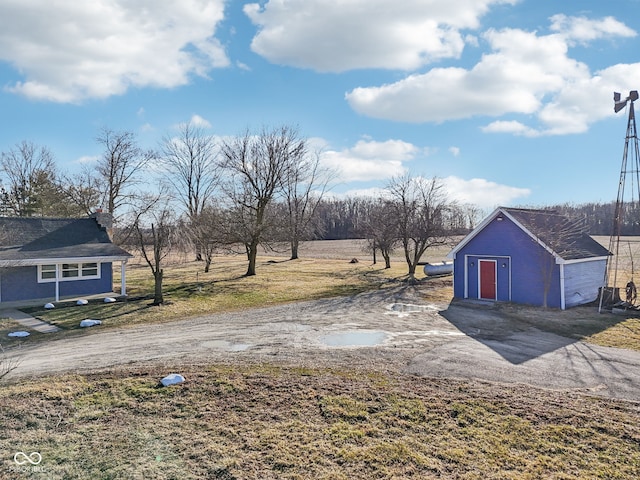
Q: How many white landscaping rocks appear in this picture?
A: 6